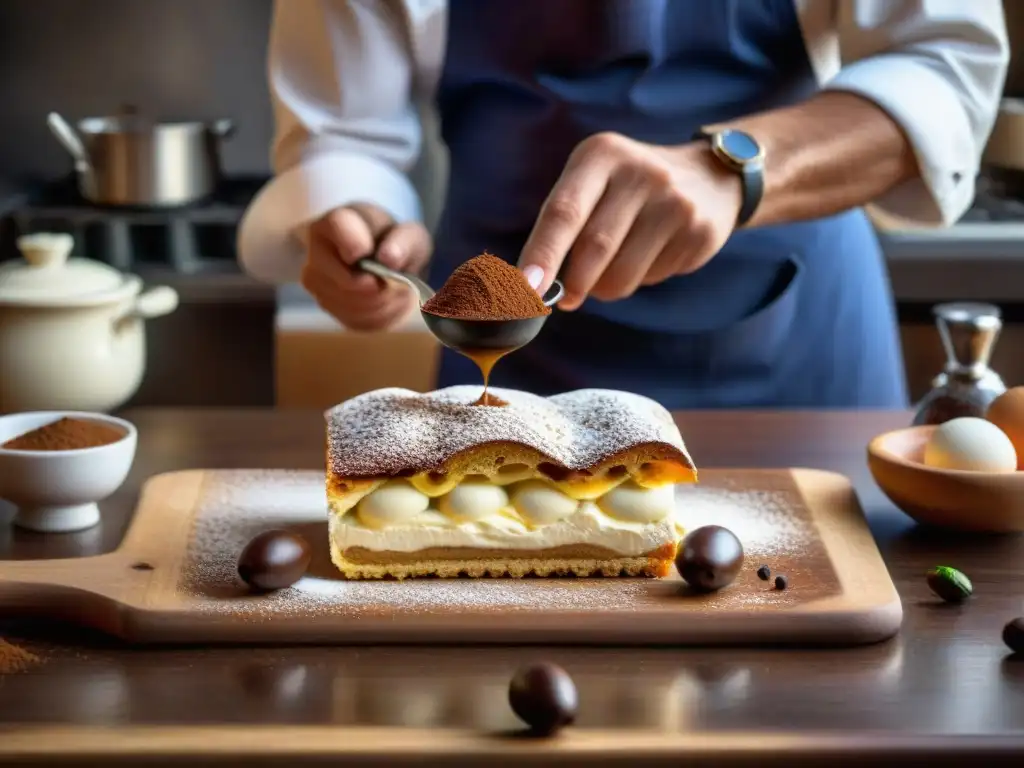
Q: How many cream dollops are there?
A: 4